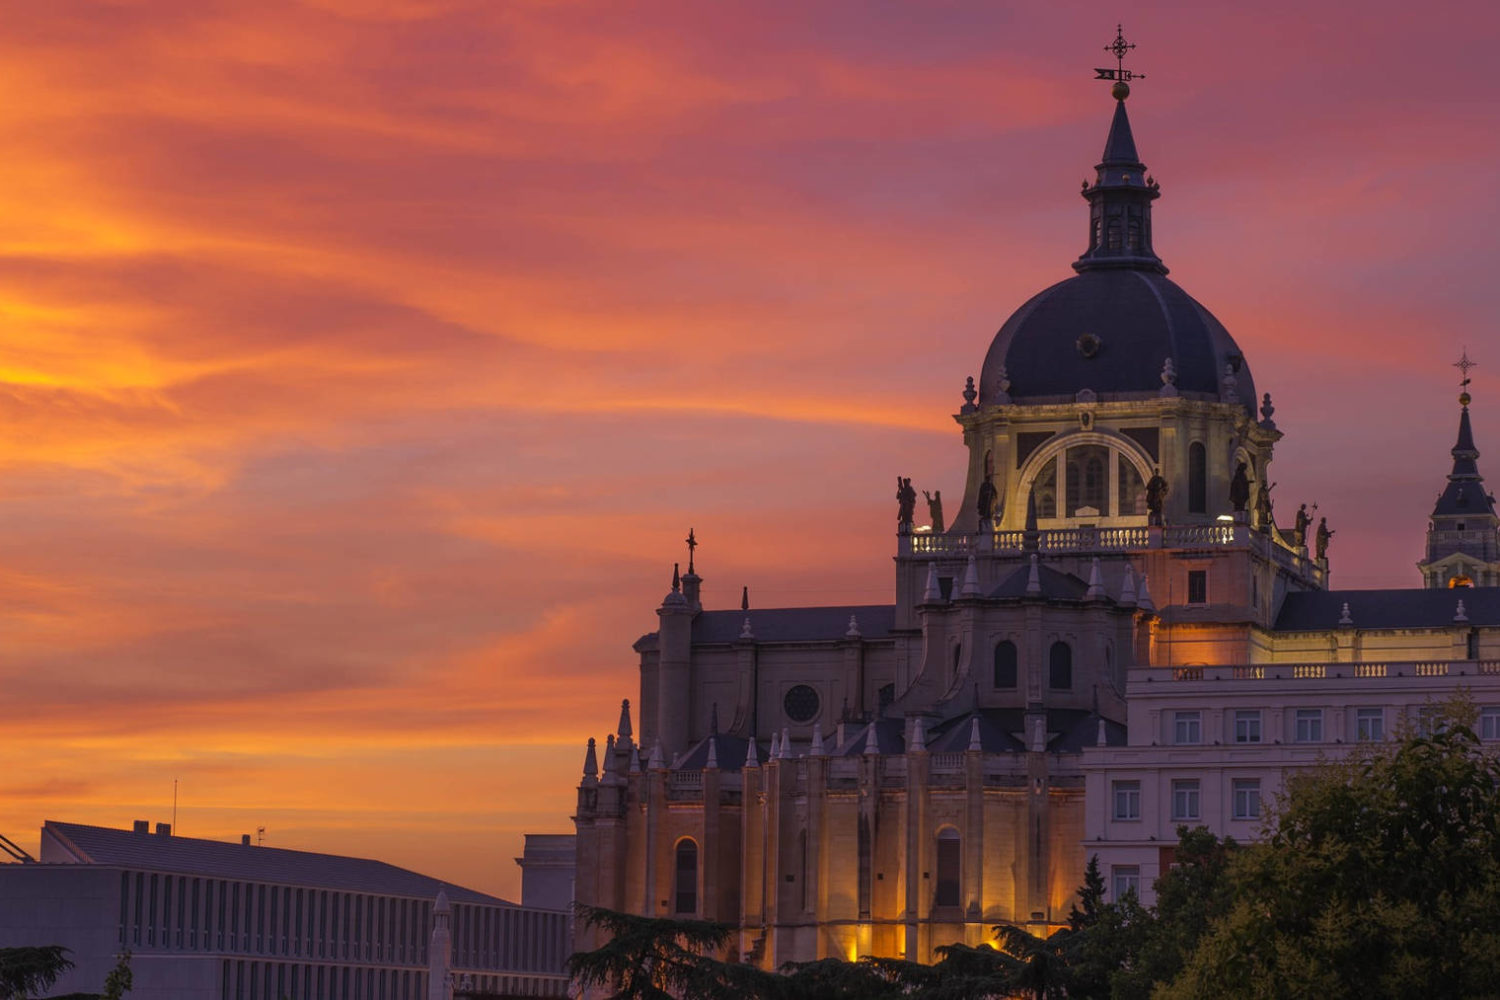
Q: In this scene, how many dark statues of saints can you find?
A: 8